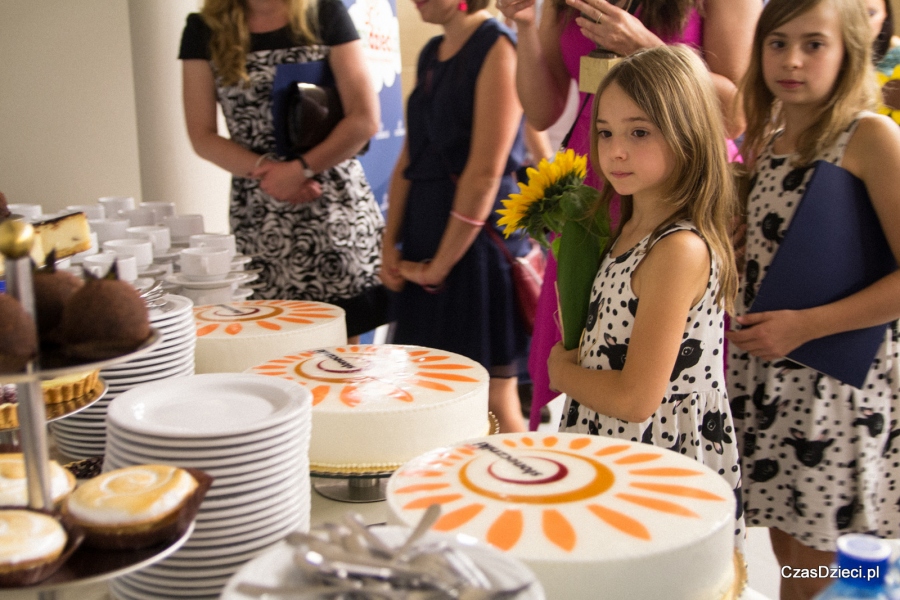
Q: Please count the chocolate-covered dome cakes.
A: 3